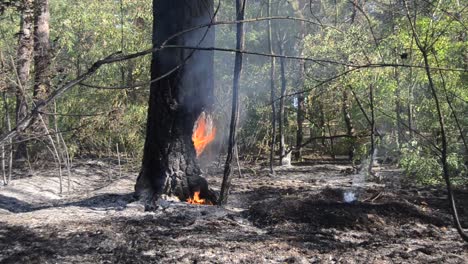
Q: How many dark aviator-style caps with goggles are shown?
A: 0